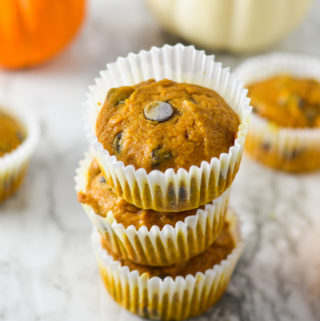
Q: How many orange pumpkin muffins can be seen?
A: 5